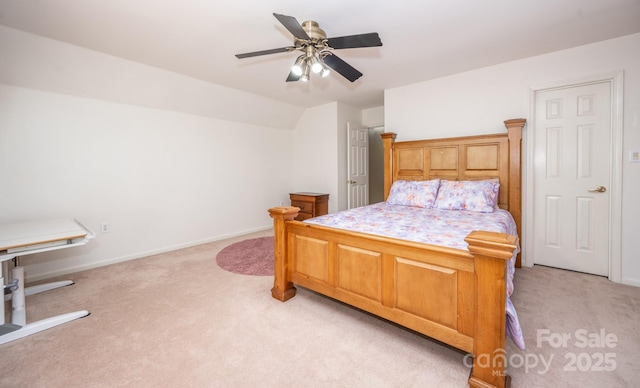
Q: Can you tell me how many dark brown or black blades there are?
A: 5